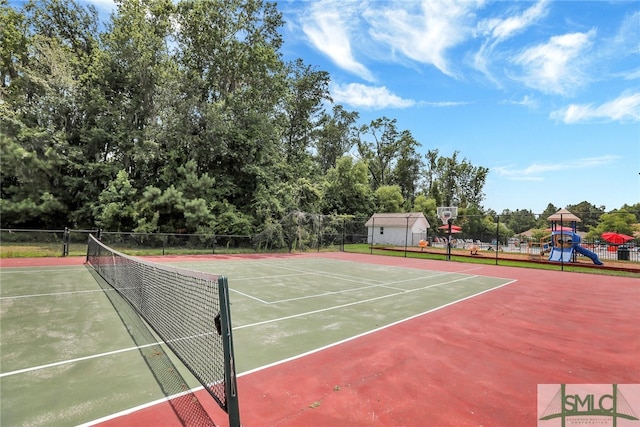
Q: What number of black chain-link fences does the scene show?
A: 1